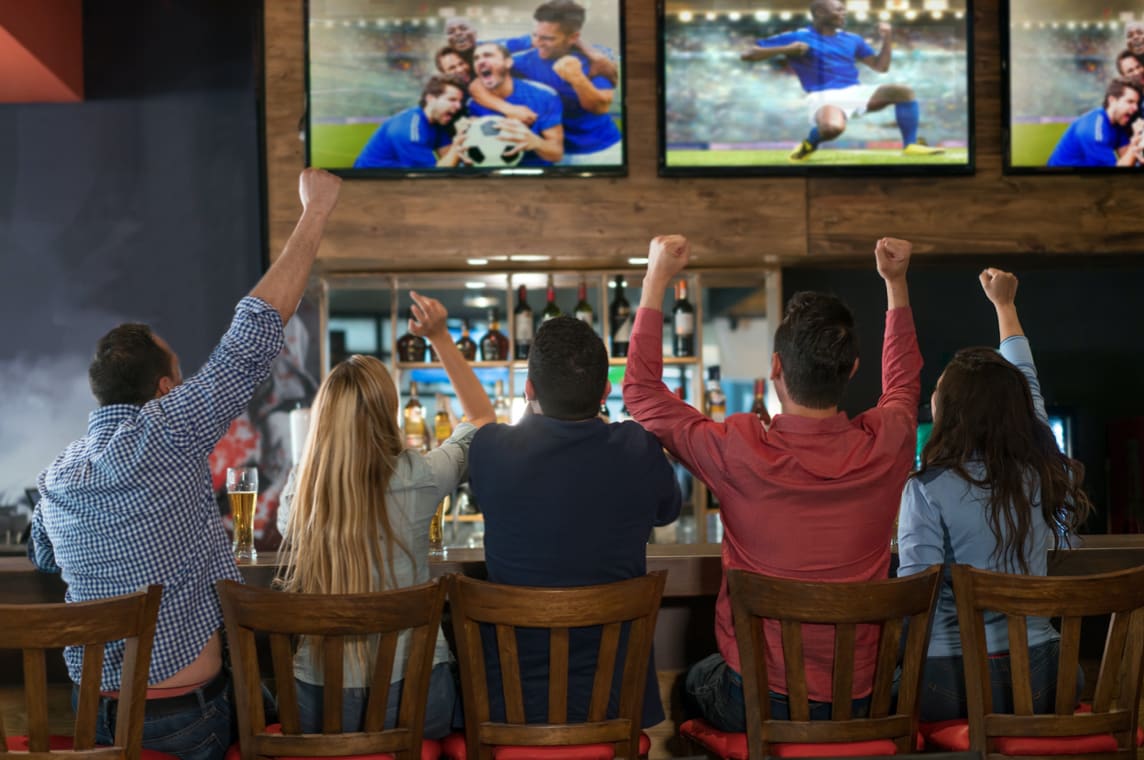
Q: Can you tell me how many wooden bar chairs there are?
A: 5